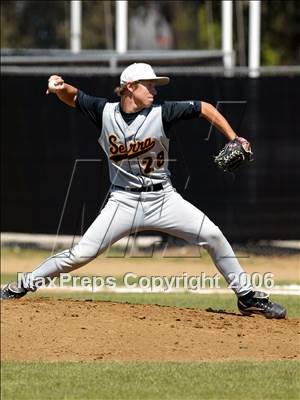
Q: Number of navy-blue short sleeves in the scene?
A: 2